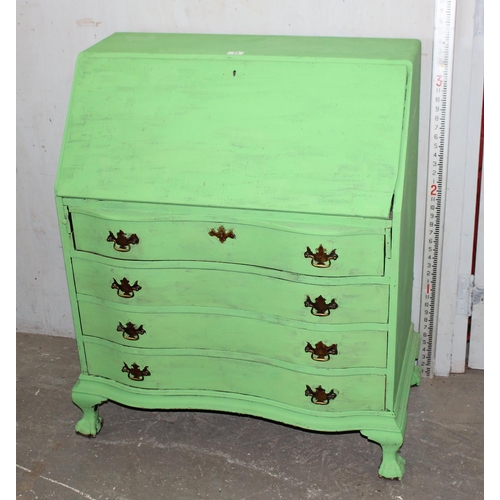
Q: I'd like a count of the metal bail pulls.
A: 8